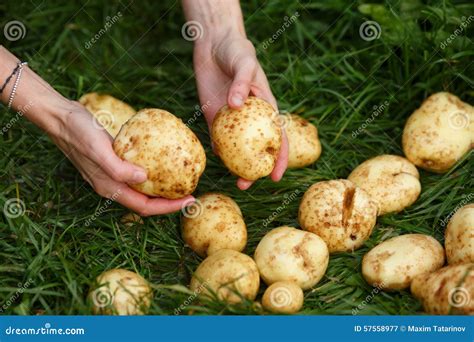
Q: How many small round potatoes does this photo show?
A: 1